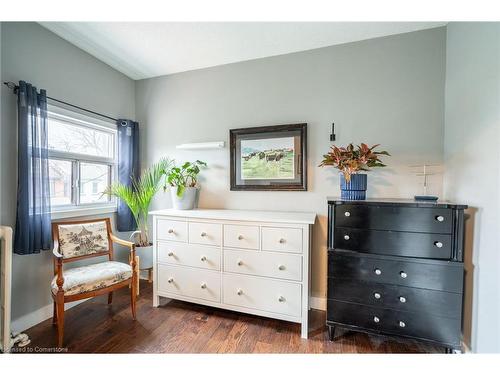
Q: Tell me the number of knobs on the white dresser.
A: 12